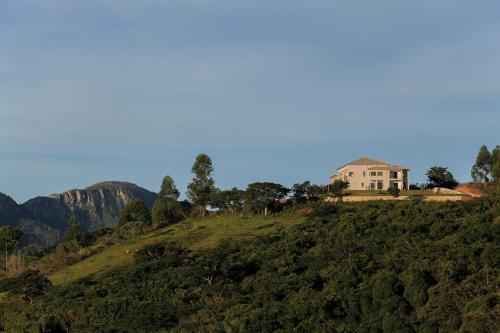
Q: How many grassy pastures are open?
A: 1